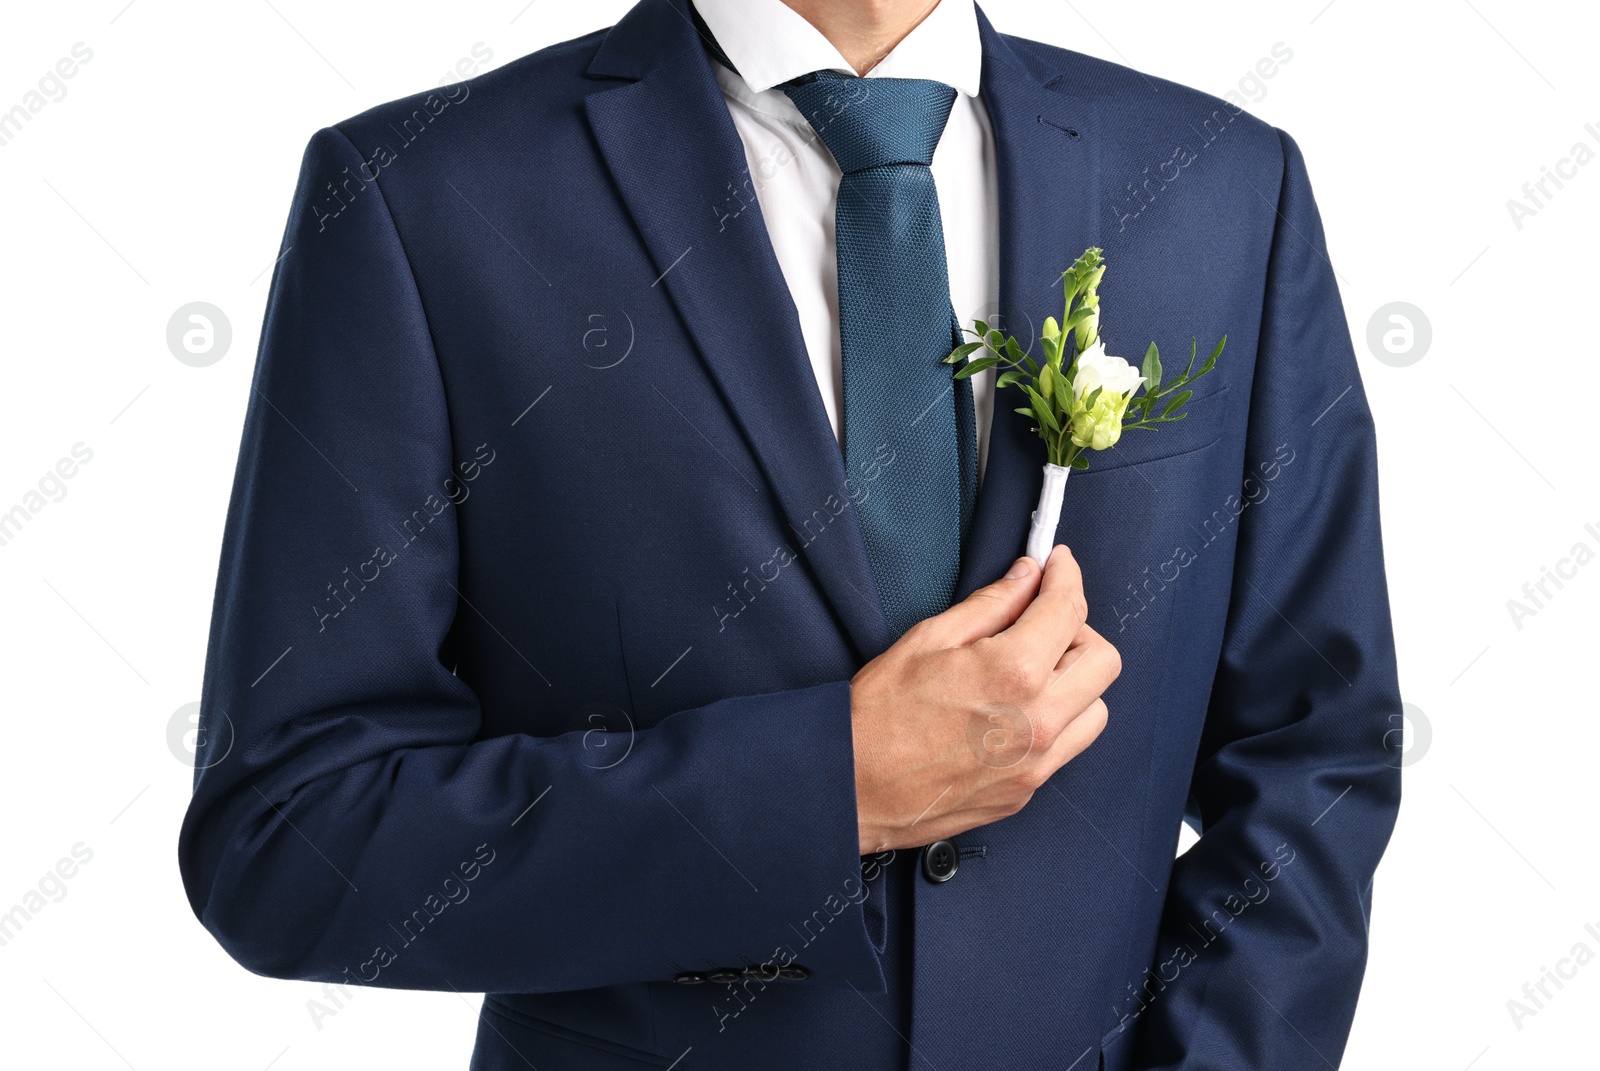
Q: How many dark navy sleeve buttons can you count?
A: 4